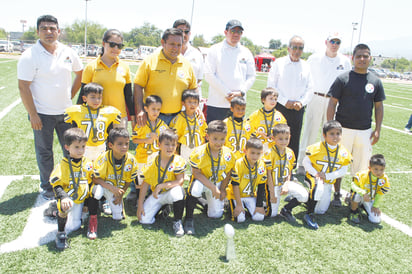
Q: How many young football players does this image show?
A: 13